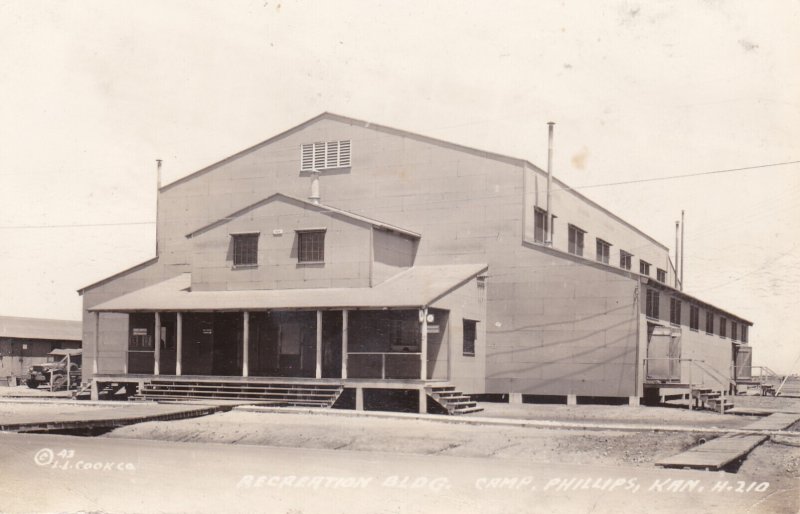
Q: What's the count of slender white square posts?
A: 7